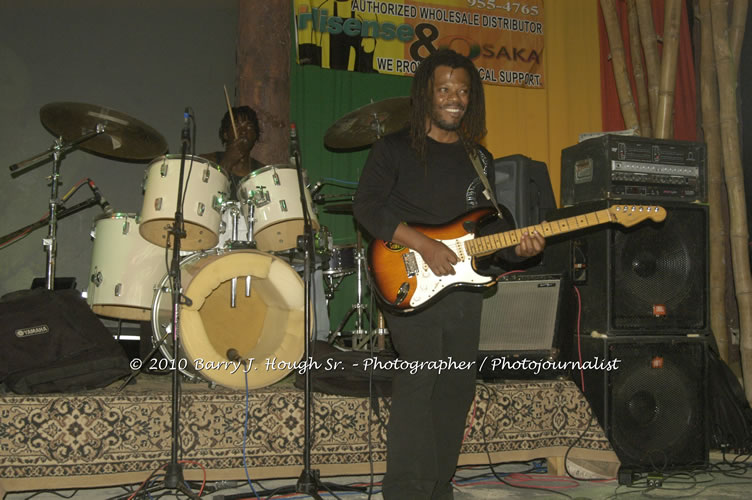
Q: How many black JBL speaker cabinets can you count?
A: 2